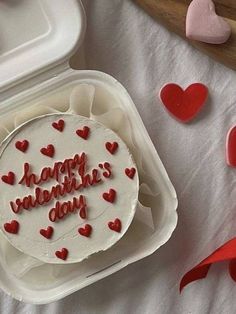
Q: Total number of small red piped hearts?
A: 13